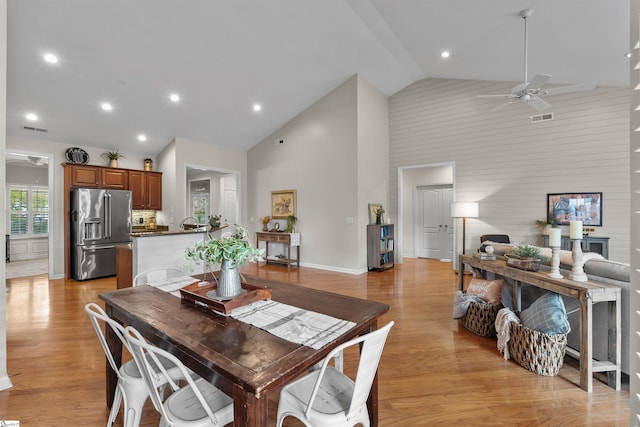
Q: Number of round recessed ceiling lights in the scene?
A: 7